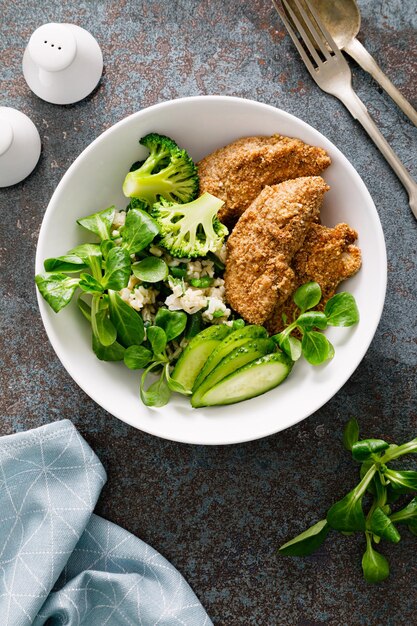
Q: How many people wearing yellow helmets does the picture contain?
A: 0